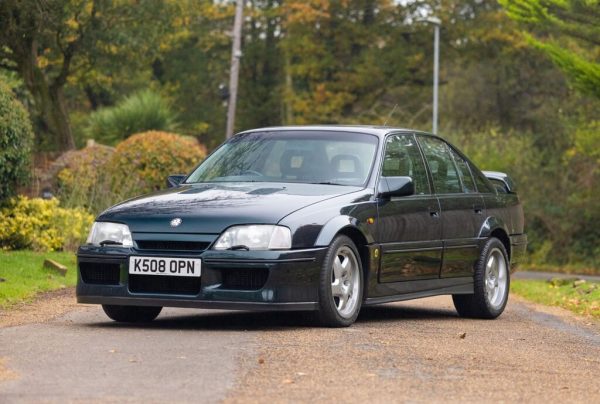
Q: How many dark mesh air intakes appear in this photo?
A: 4